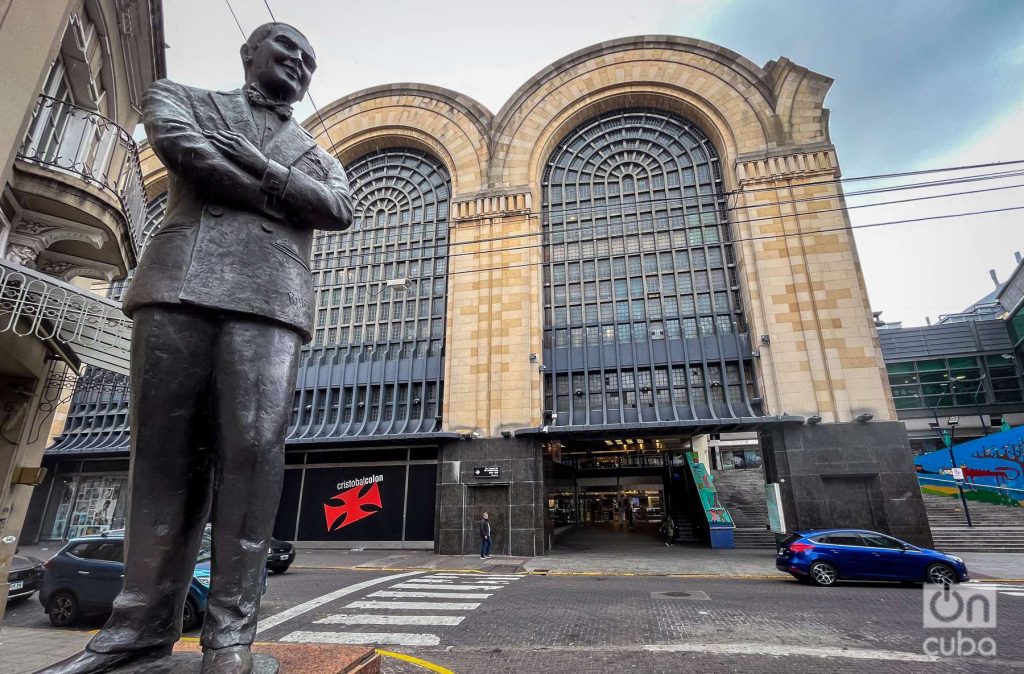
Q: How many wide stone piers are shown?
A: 2